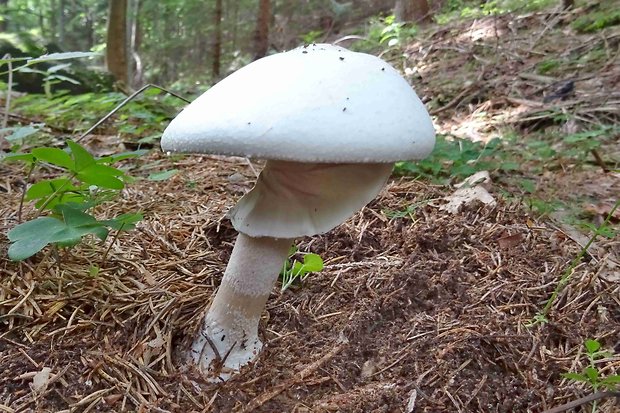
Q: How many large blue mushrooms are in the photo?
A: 0